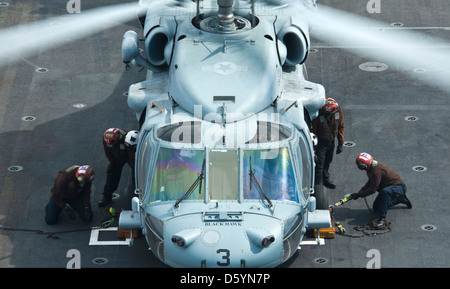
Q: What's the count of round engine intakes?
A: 2